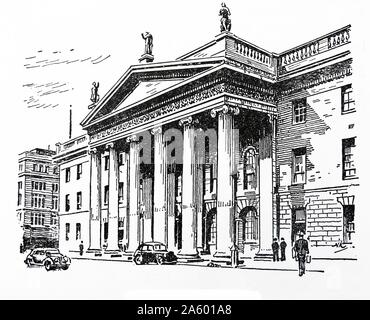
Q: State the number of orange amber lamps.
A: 0